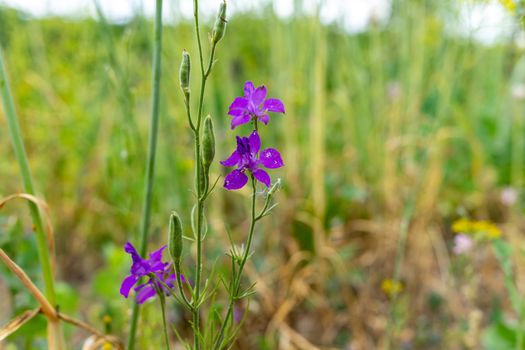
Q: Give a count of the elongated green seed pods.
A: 4